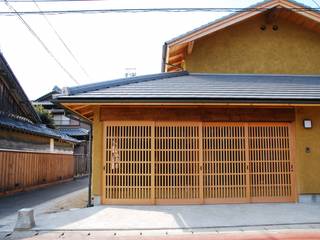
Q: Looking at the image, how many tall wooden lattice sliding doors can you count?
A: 4